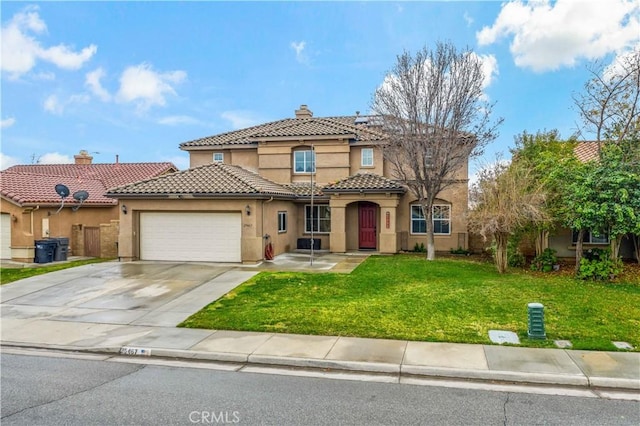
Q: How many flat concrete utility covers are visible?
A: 3